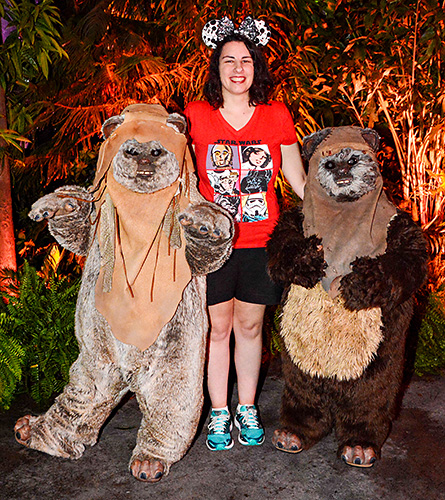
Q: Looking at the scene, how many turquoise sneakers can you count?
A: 2